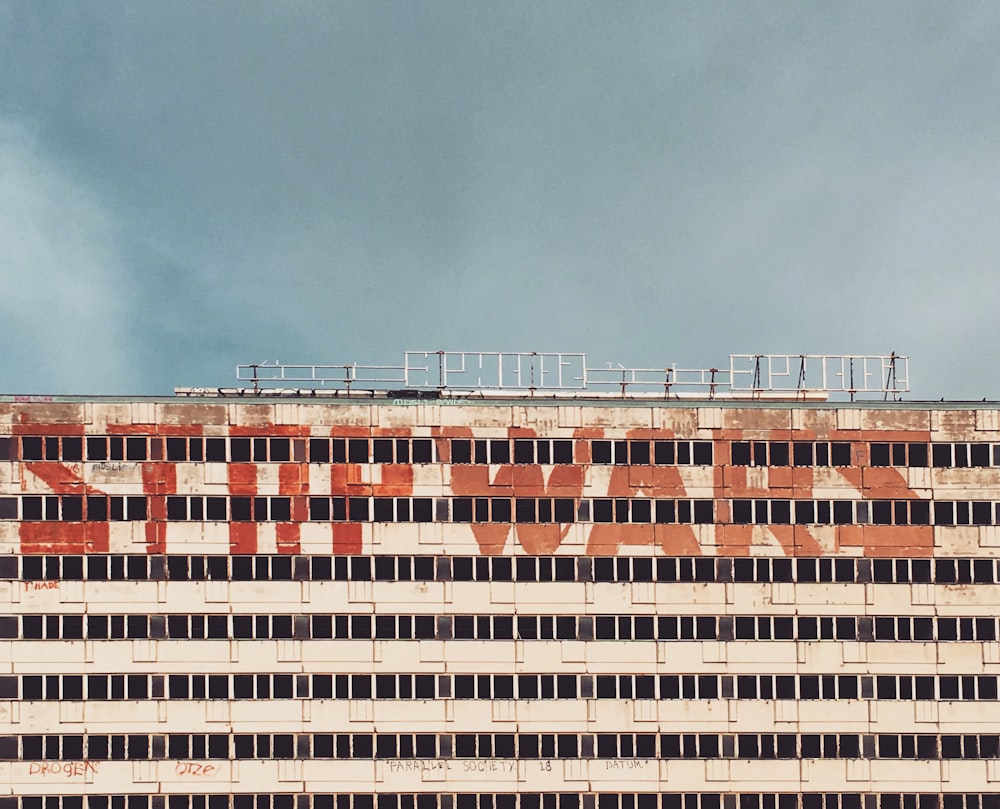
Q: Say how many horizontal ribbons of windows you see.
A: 7